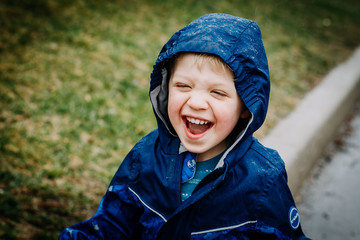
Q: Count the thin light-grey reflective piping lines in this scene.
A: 2